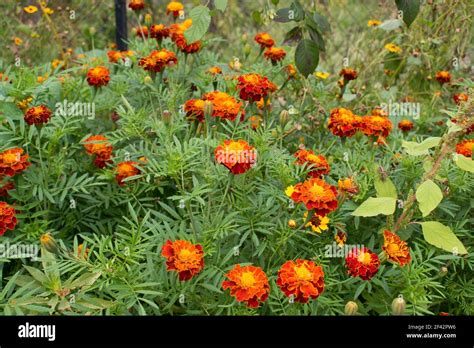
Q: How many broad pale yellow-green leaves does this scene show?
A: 6